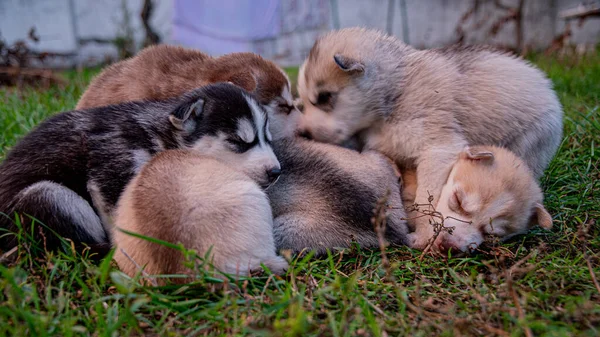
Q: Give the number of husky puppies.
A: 6